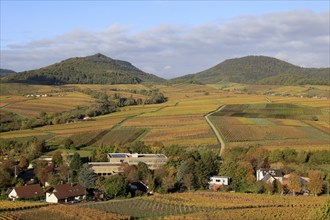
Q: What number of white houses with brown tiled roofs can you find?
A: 2